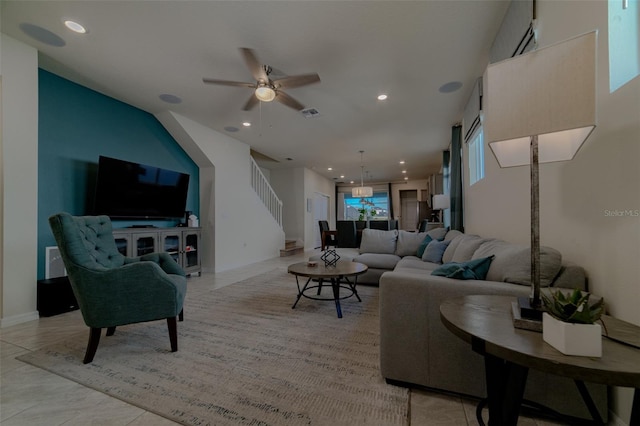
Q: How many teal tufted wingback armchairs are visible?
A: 1